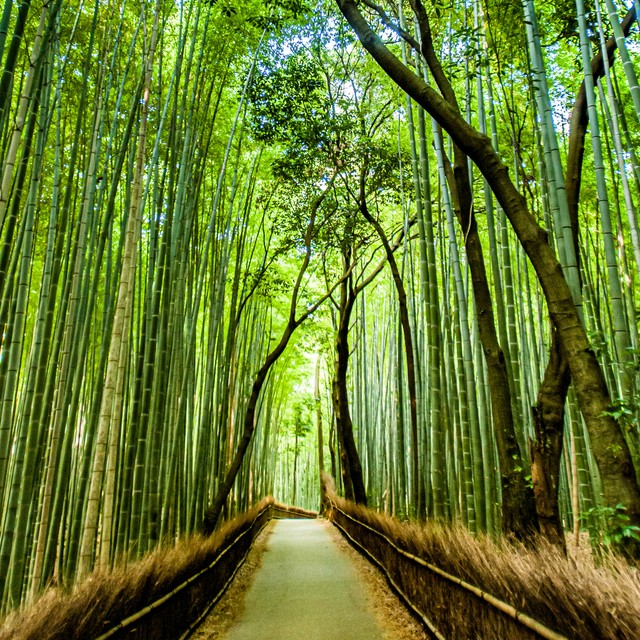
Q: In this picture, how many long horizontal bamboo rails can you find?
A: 4